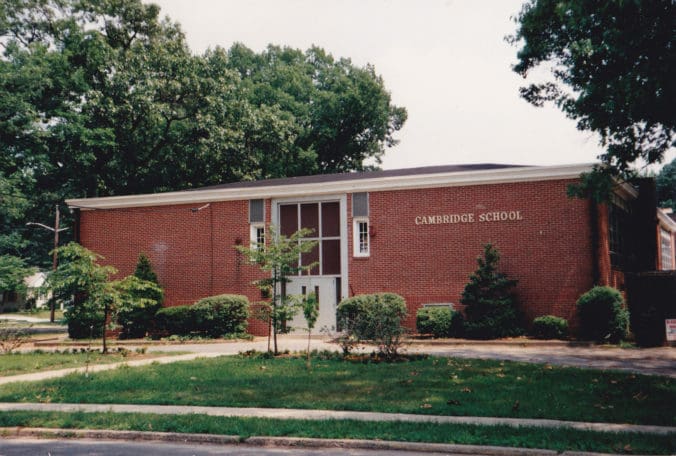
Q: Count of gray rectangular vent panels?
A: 2